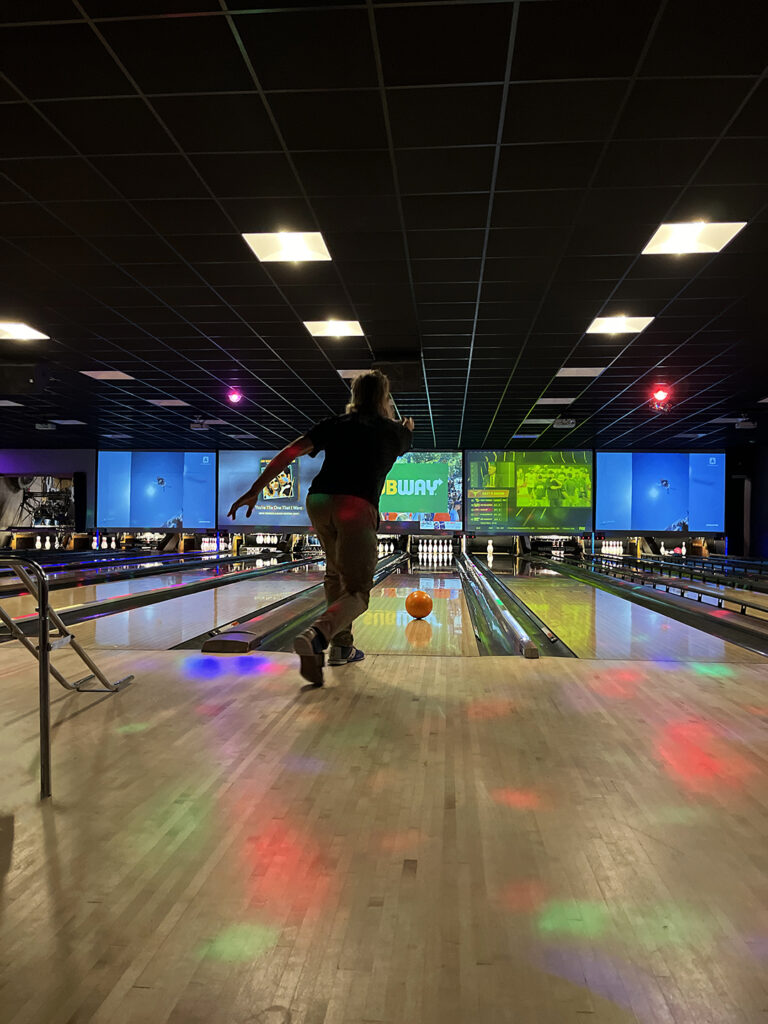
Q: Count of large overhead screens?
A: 5